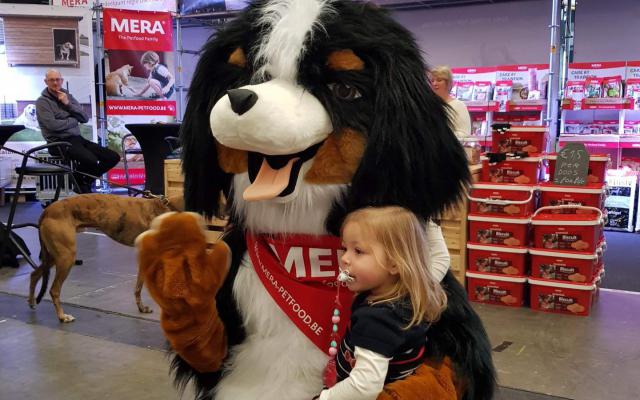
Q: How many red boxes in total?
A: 11